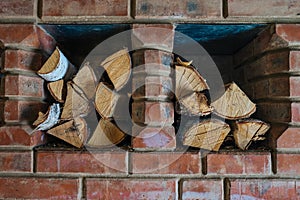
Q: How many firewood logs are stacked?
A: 14